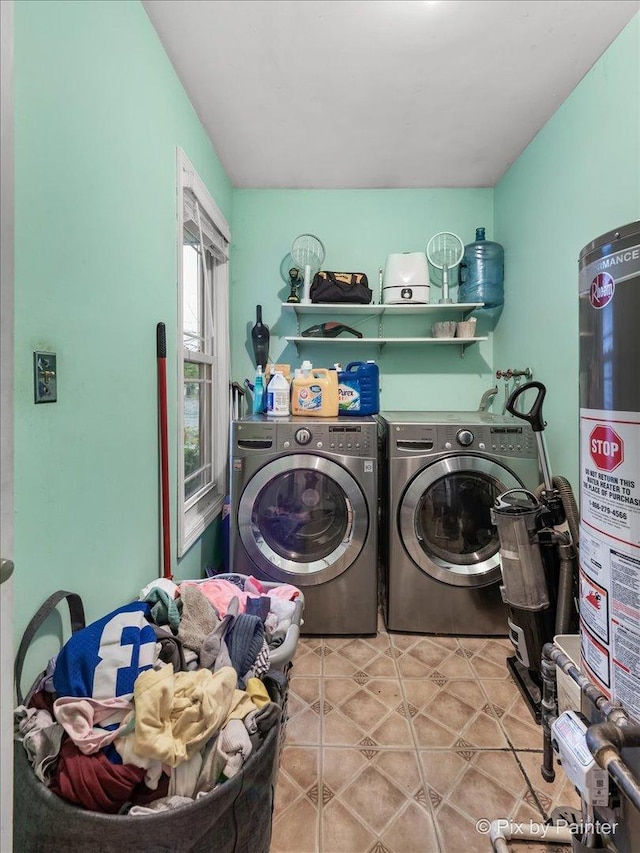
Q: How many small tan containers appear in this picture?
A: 2